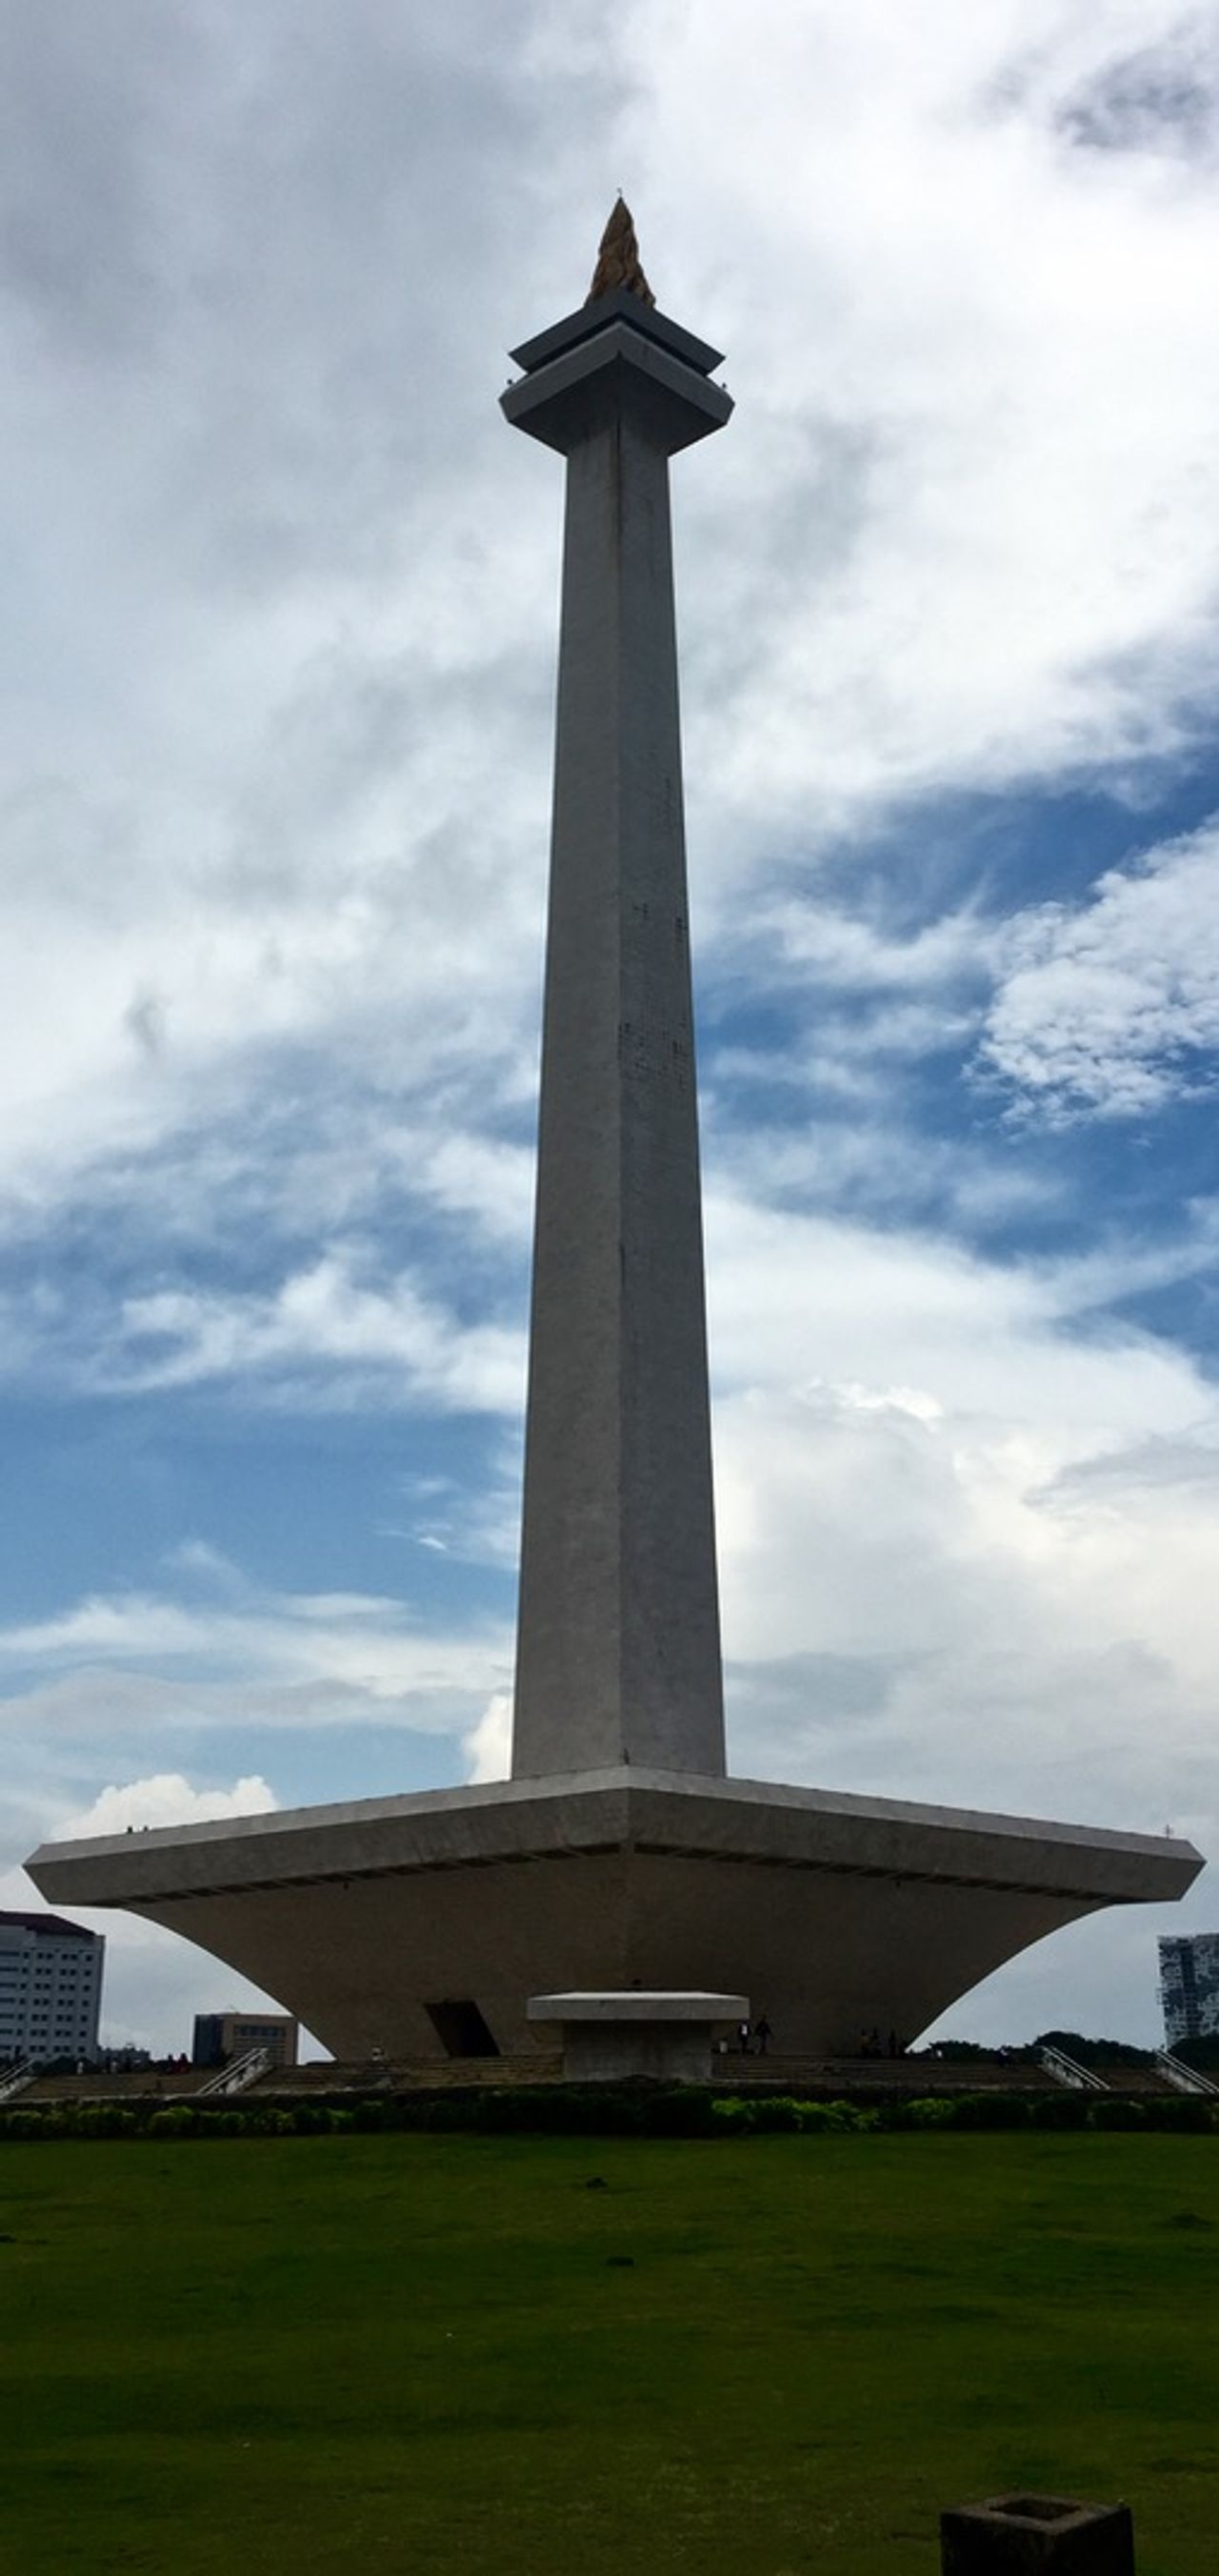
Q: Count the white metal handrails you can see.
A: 4